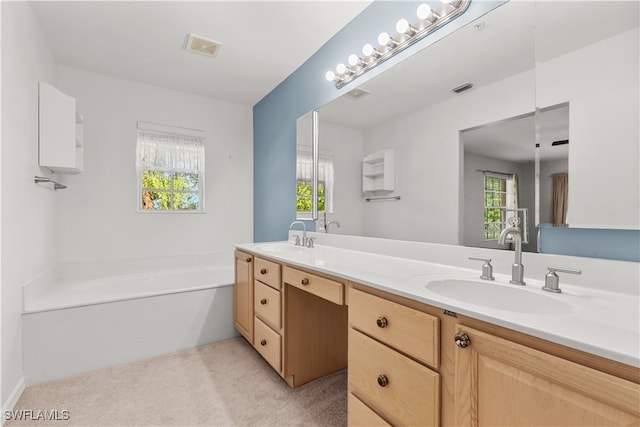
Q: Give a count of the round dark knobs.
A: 8